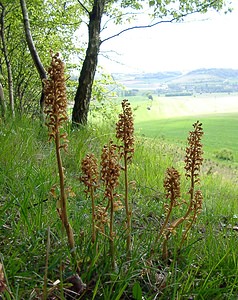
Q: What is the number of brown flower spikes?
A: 7